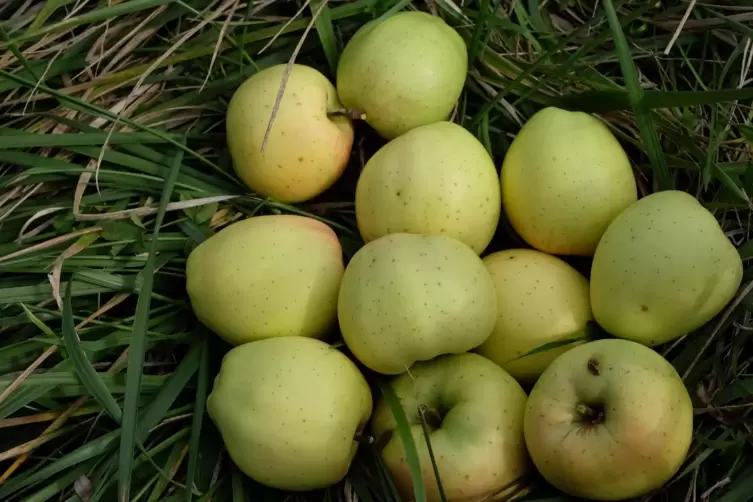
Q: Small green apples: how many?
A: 11